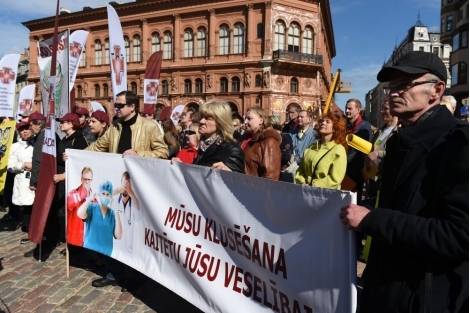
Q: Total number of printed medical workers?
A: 3